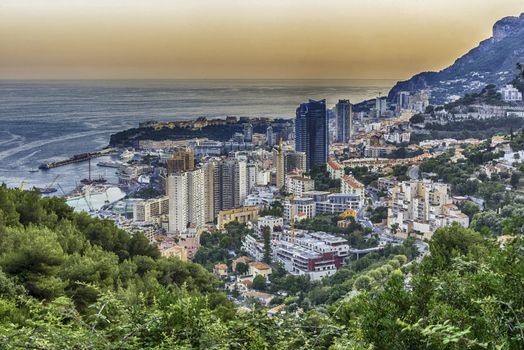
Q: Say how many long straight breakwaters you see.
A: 1